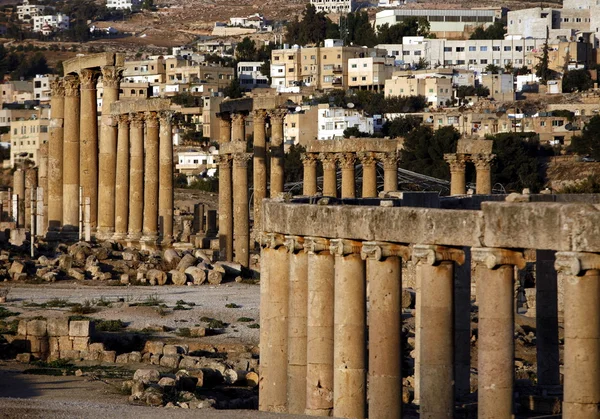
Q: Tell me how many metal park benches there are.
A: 0